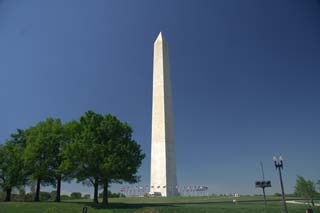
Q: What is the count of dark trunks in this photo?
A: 5